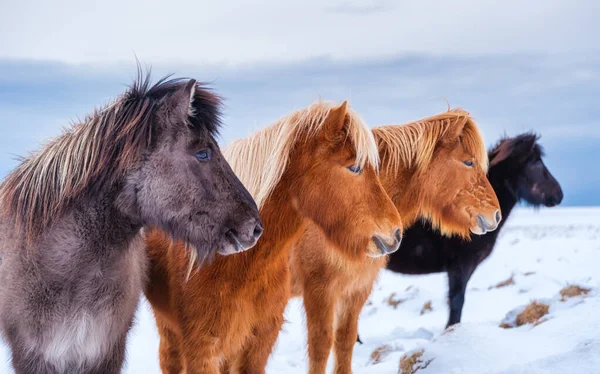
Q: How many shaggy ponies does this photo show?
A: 4